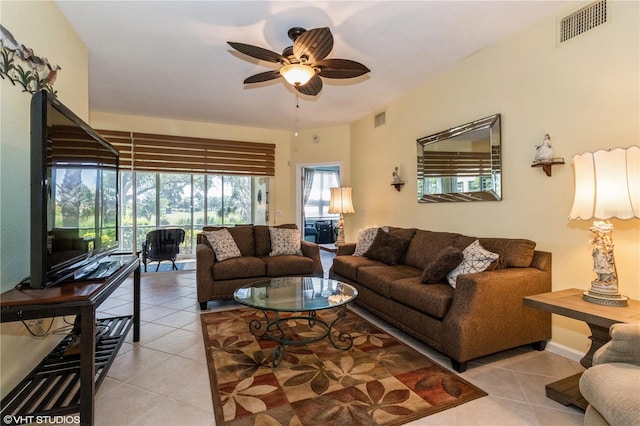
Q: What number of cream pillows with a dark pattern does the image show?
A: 4